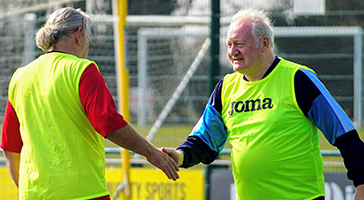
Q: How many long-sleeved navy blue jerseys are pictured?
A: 1